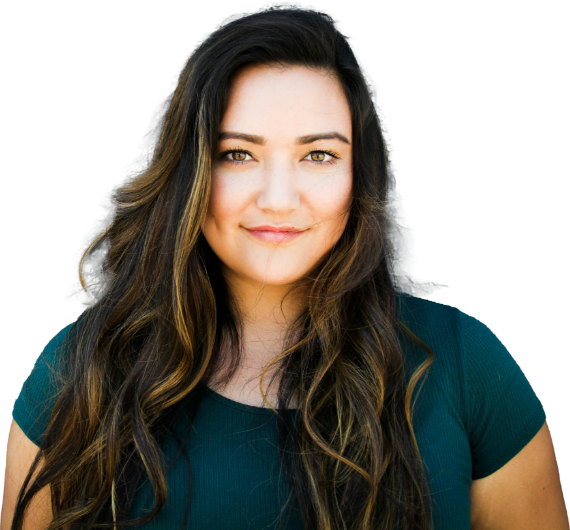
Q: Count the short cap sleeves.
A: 2